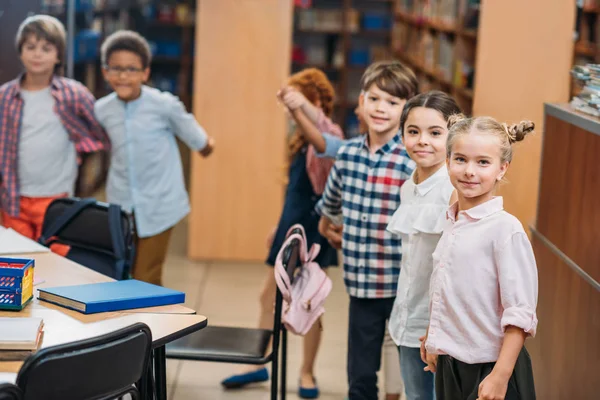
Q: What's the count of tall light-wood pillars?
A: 2